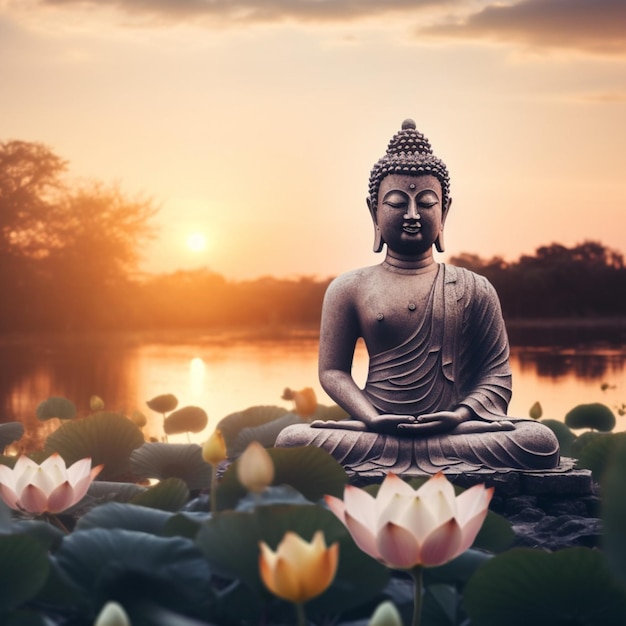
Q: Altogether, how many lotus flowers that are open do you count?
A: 3